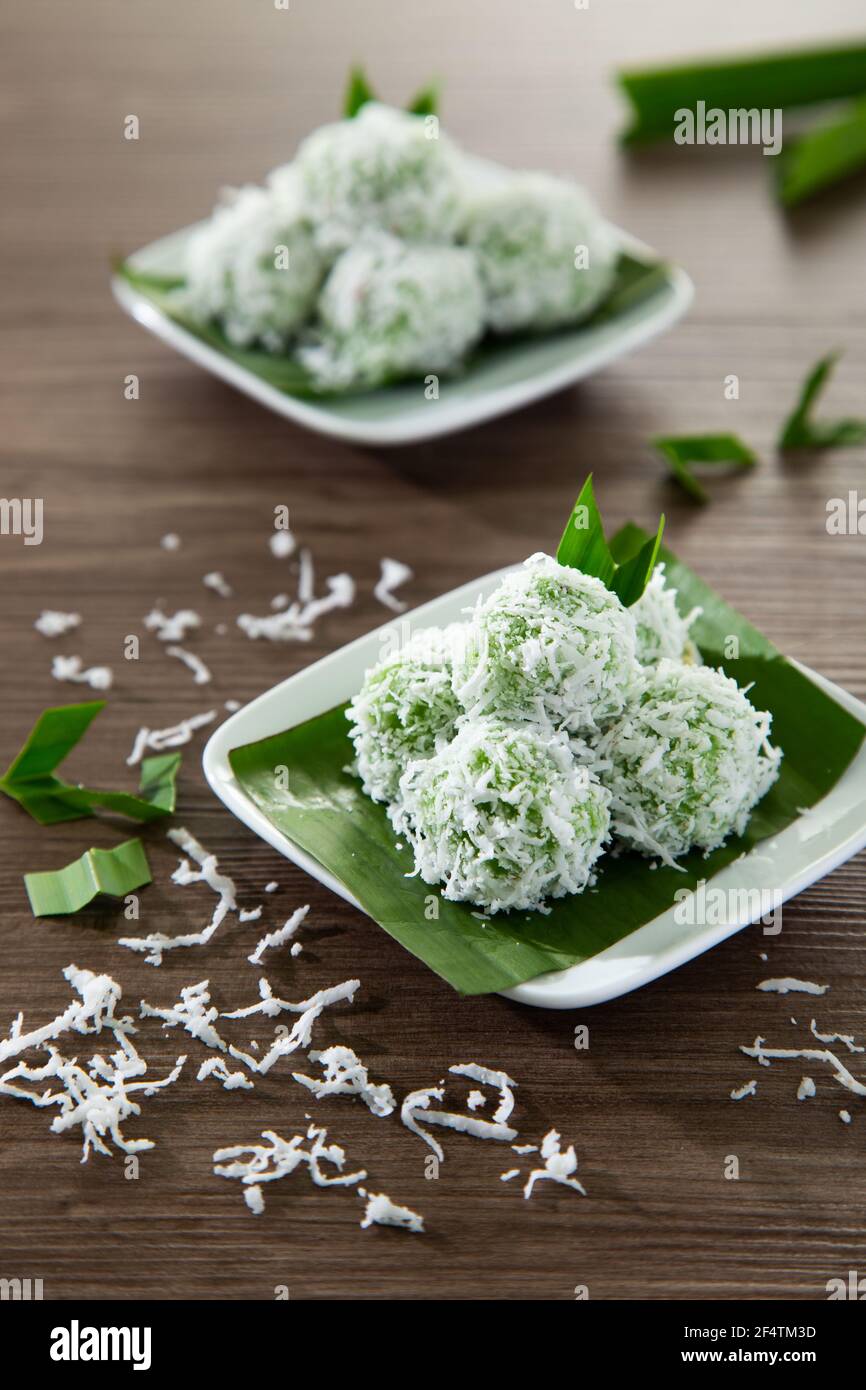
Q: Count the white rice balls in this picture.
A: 9